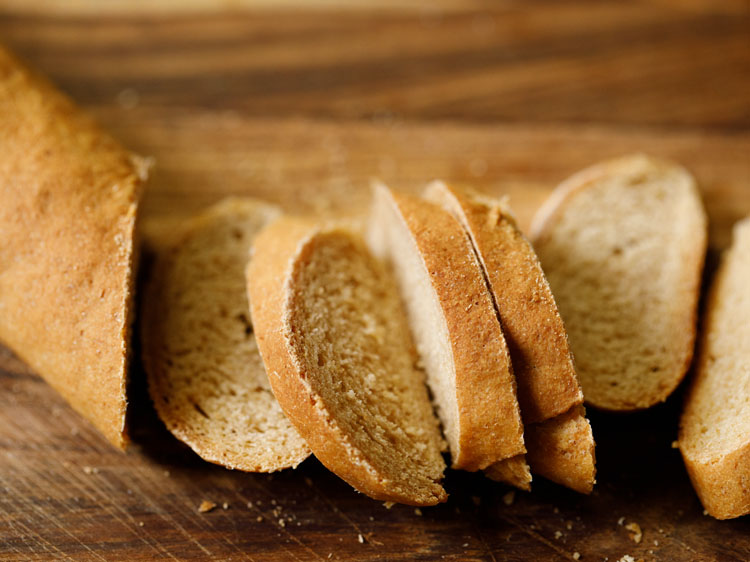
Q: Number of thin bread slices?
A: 6